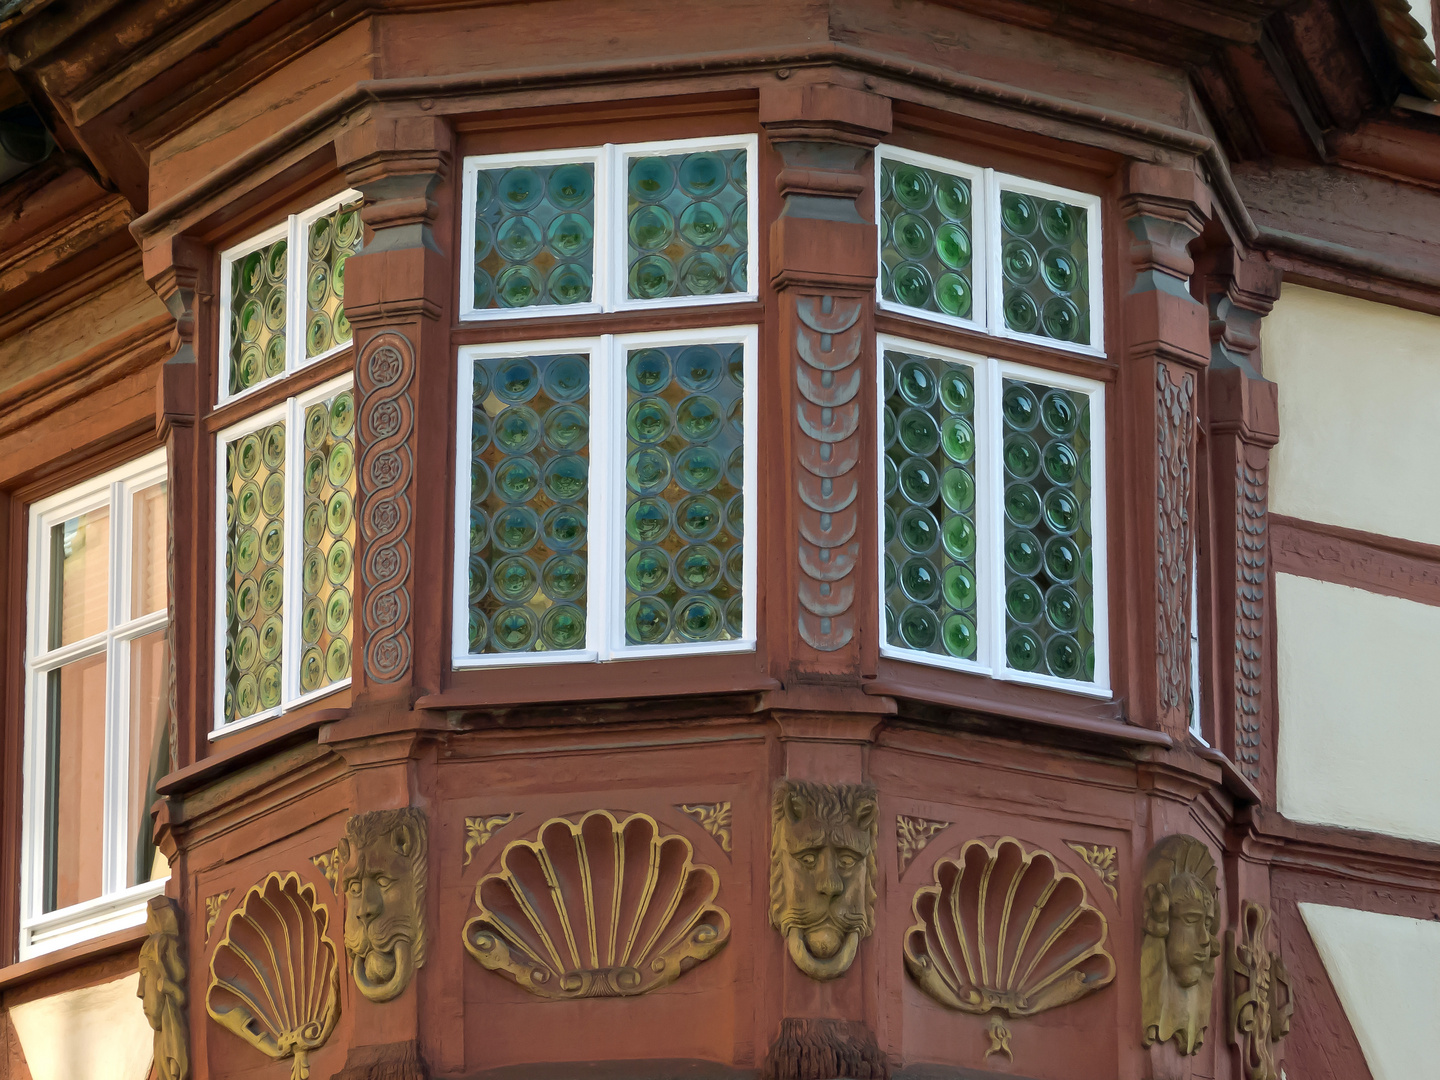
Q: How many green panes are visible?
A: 12